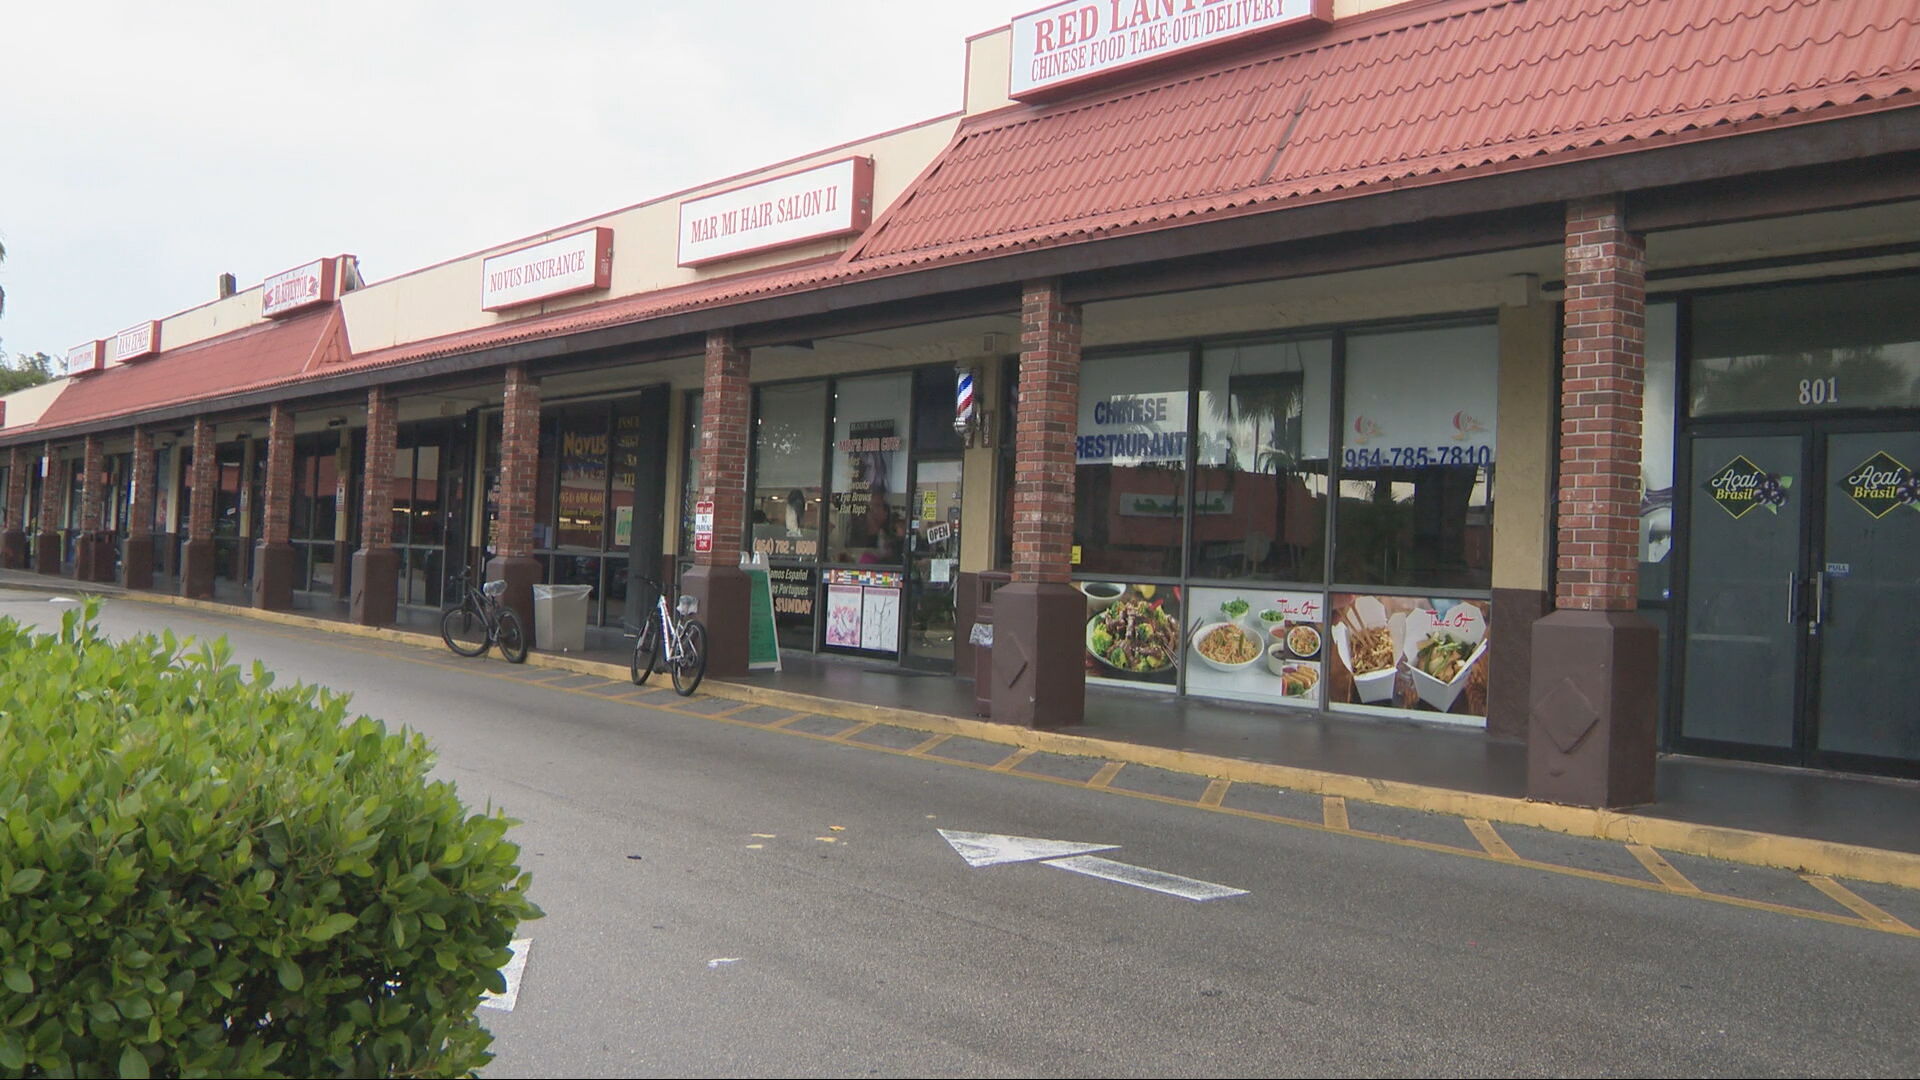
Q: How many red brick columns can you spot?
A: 11